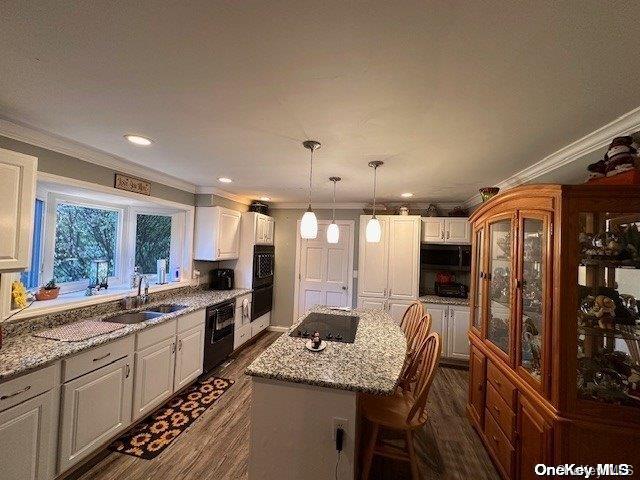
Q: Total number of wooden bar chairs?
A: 3